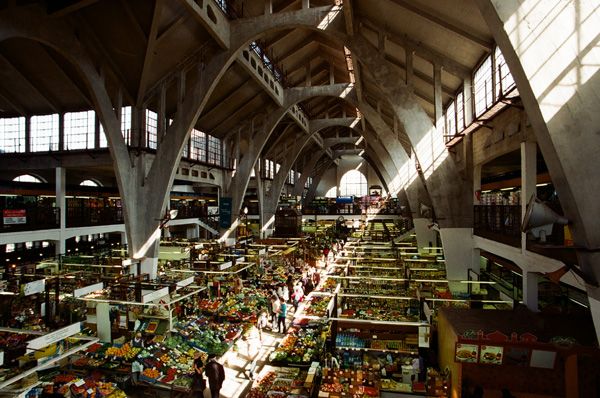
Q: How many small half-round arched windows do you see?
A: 2